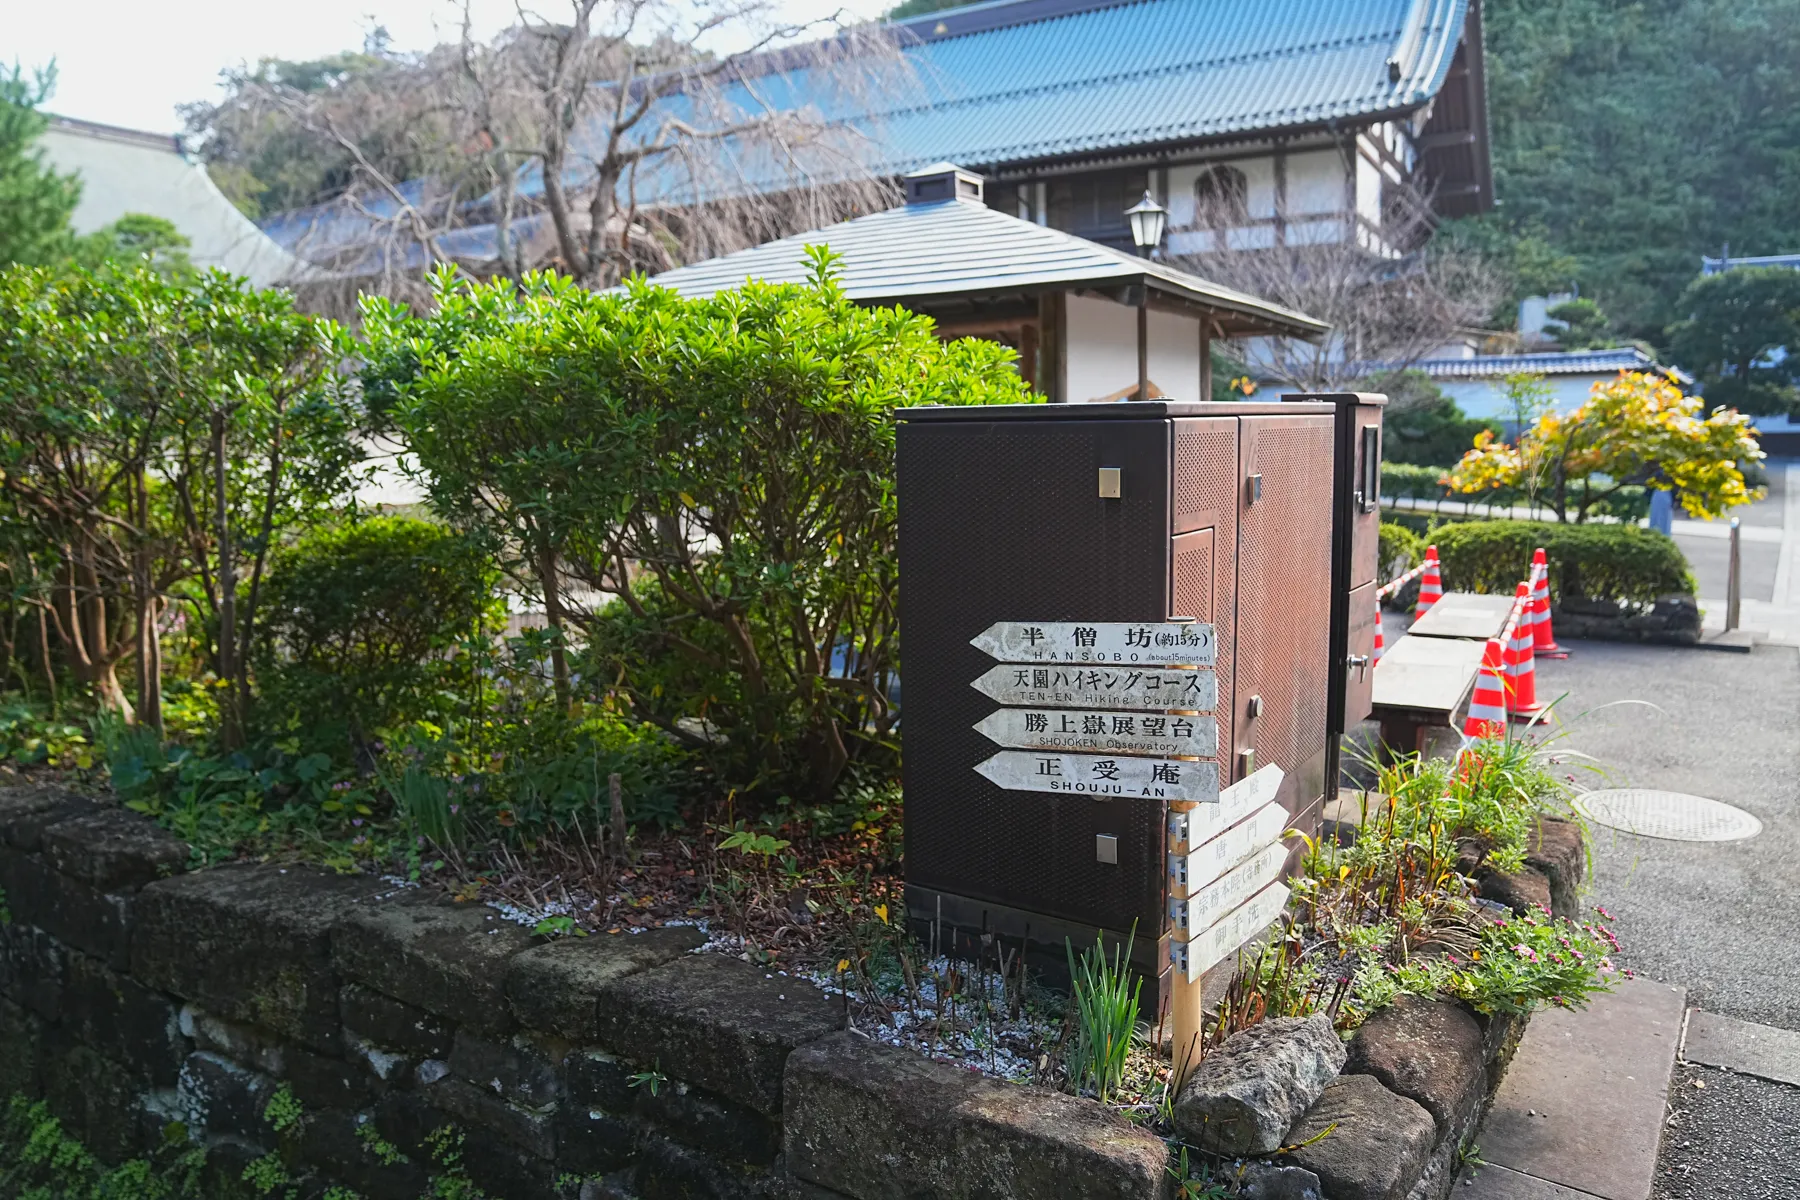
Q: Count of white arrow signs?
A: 8